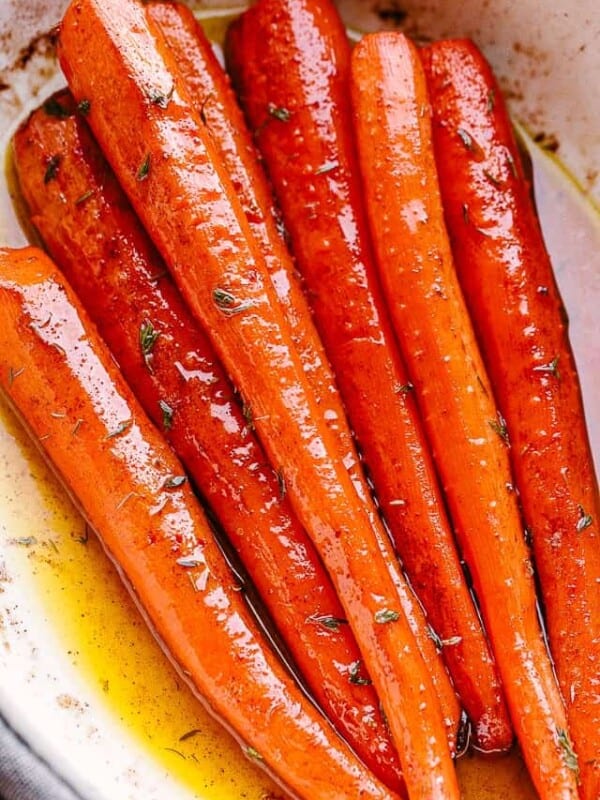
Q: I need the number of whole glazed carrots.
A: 7